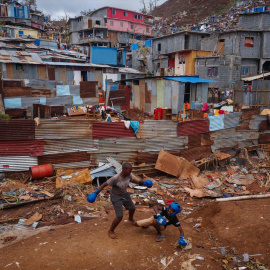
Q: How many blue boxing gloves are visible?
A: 4